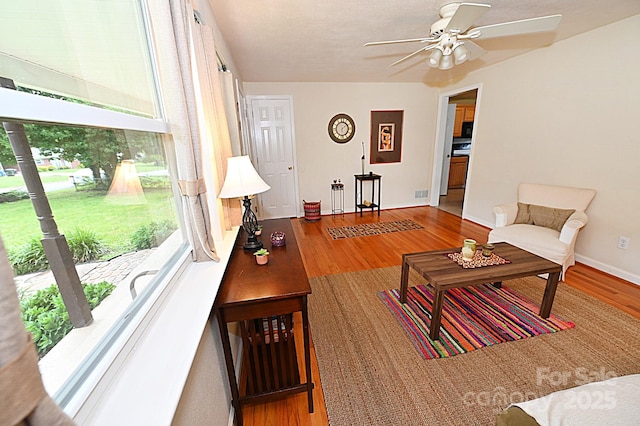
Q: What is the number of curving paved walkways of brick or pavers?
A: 1